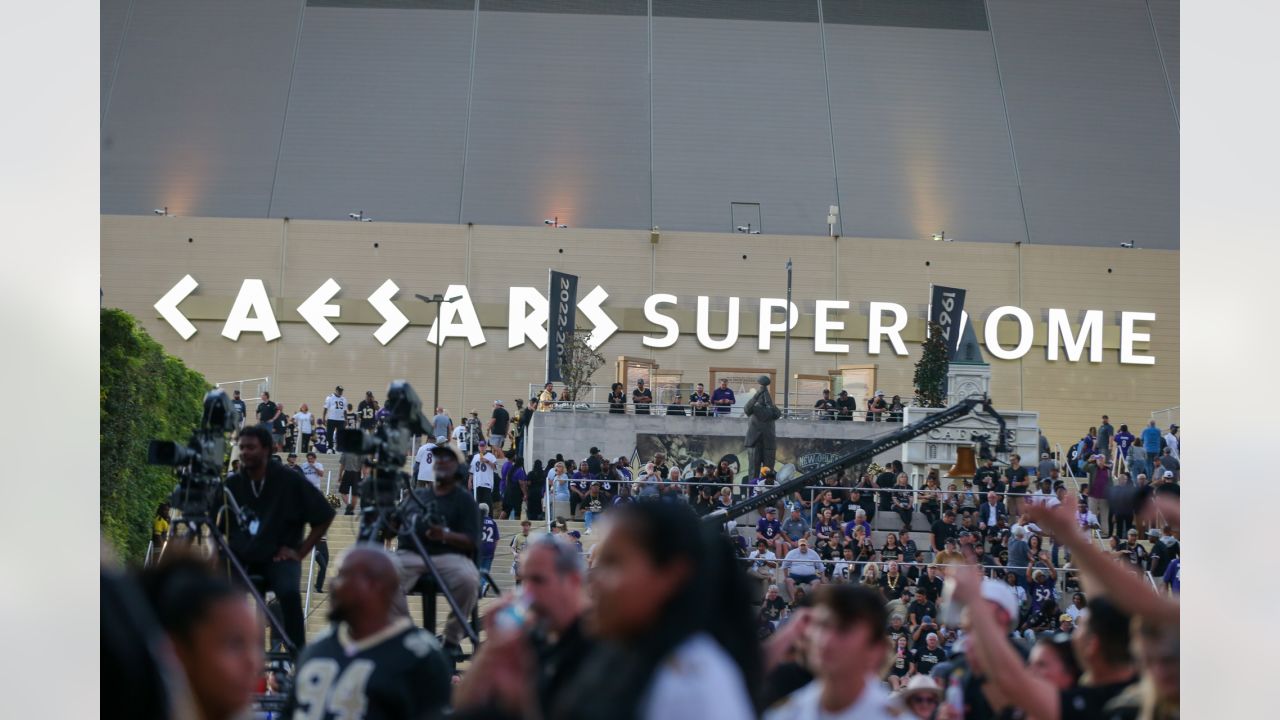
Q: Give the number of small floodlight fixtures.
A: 6